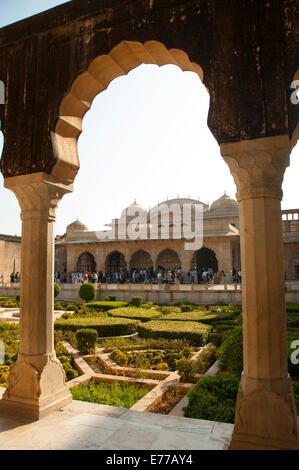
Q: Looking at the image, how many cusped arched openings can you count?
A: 6